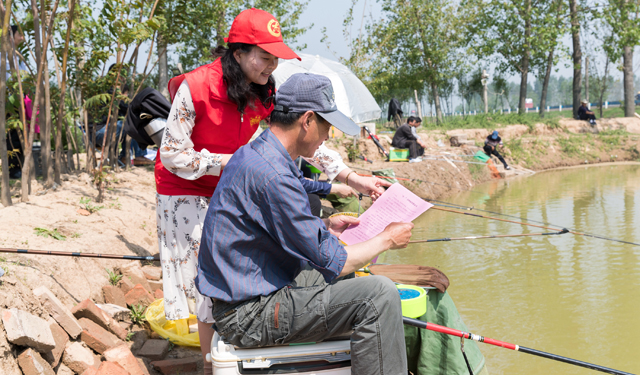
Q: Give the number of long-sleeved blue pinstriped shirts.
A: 1